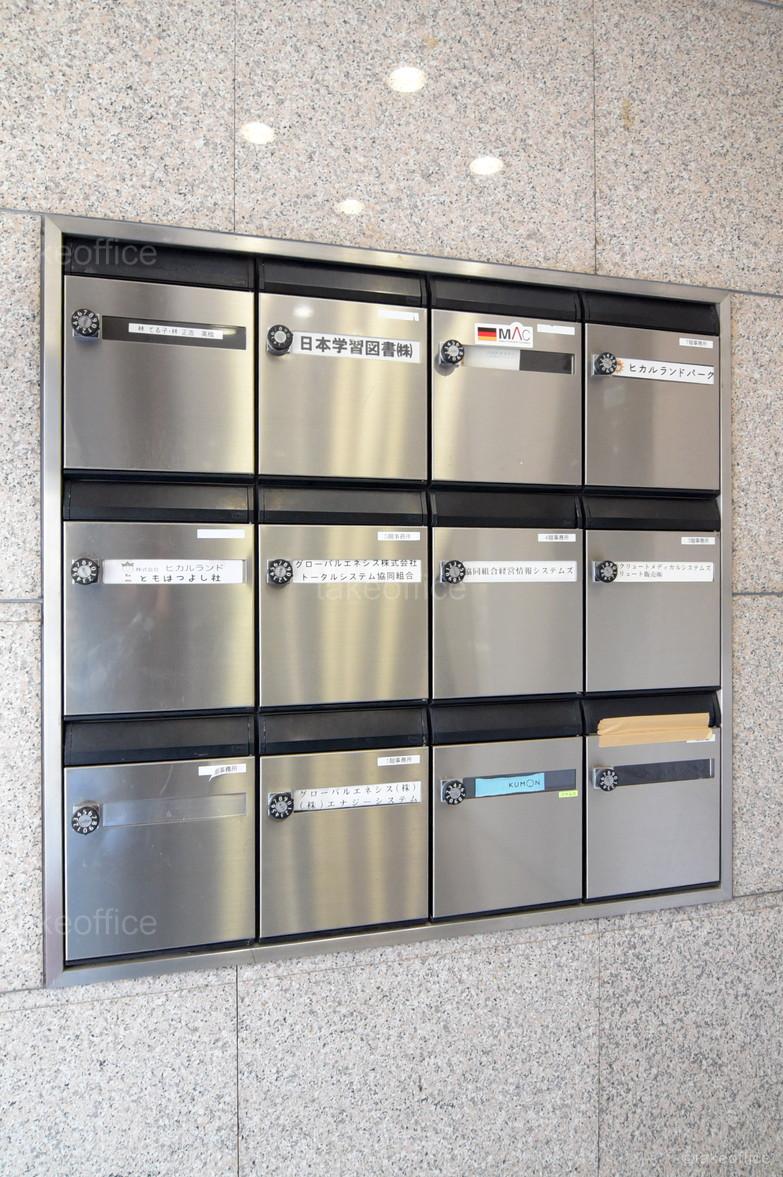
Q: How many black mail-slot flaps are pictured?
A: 12